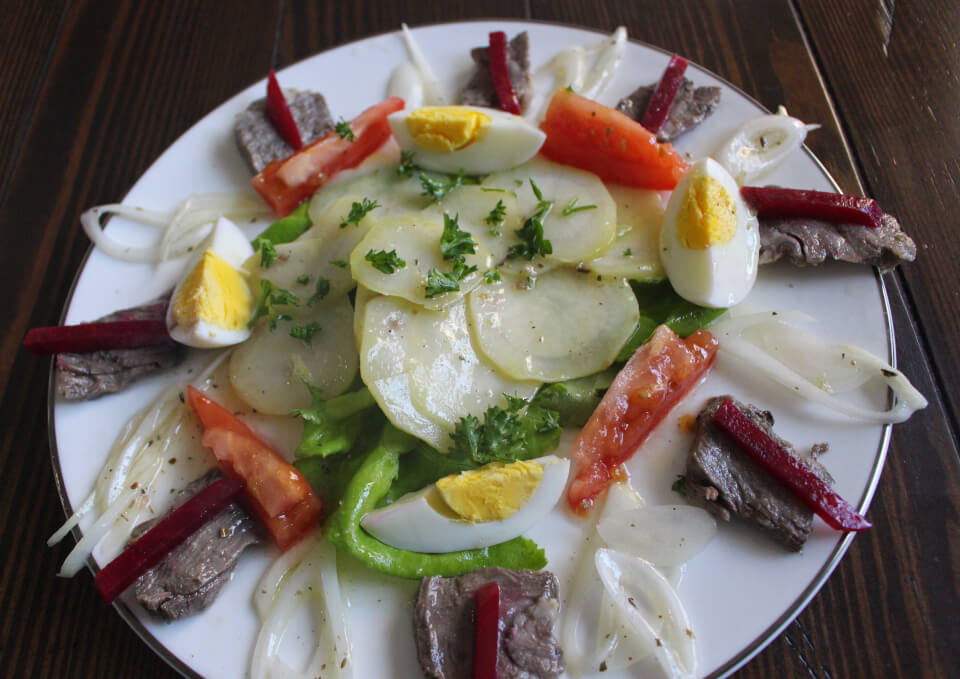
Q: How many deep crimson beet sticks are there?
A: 8